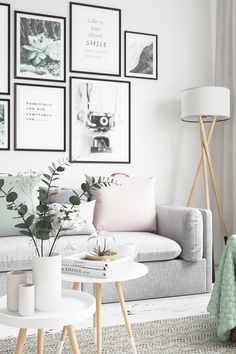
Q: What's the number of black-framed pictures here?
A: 7